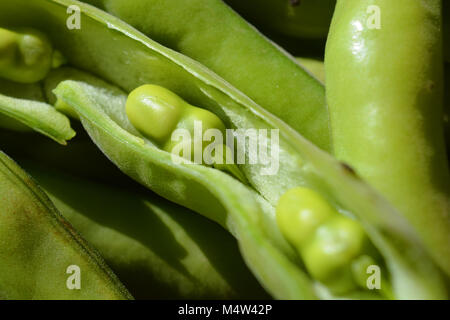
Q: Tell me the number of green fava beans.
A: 3